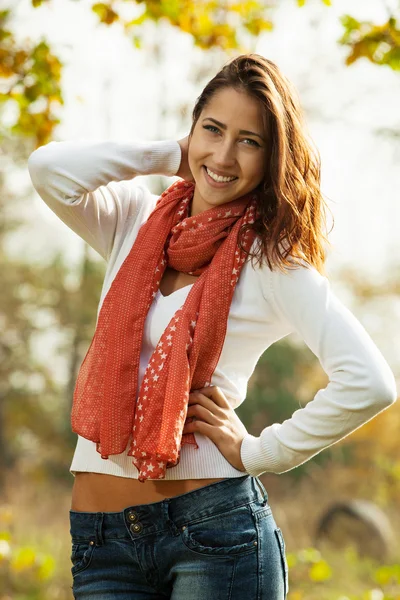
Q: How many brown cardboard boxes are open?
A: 0